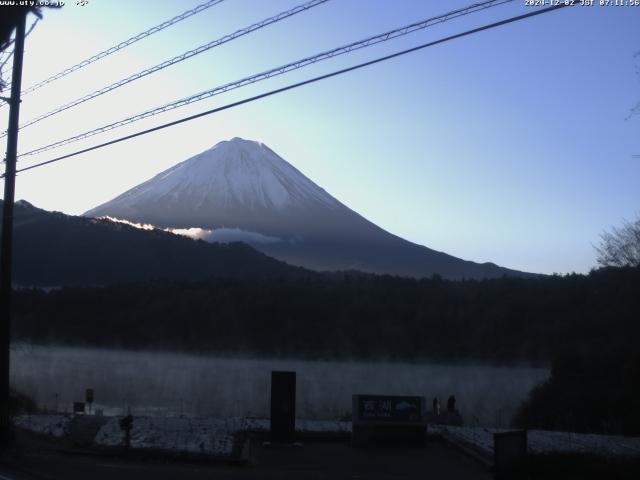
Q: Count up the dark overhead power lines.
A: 4